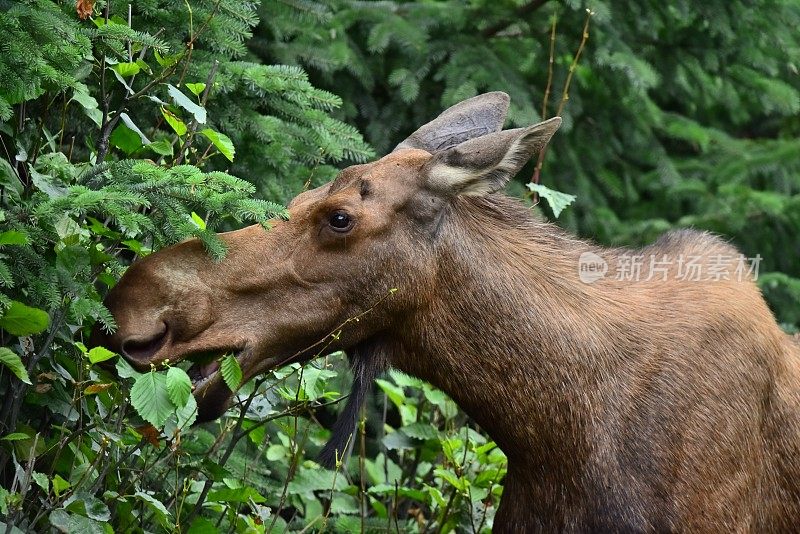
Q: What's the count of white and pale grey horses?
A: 0